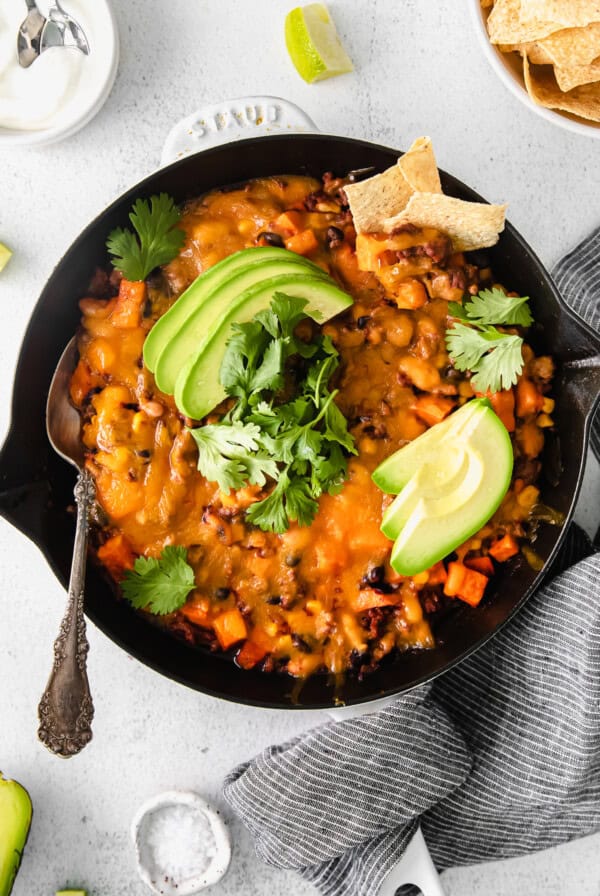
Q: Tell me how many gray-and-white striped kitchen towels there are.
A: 1